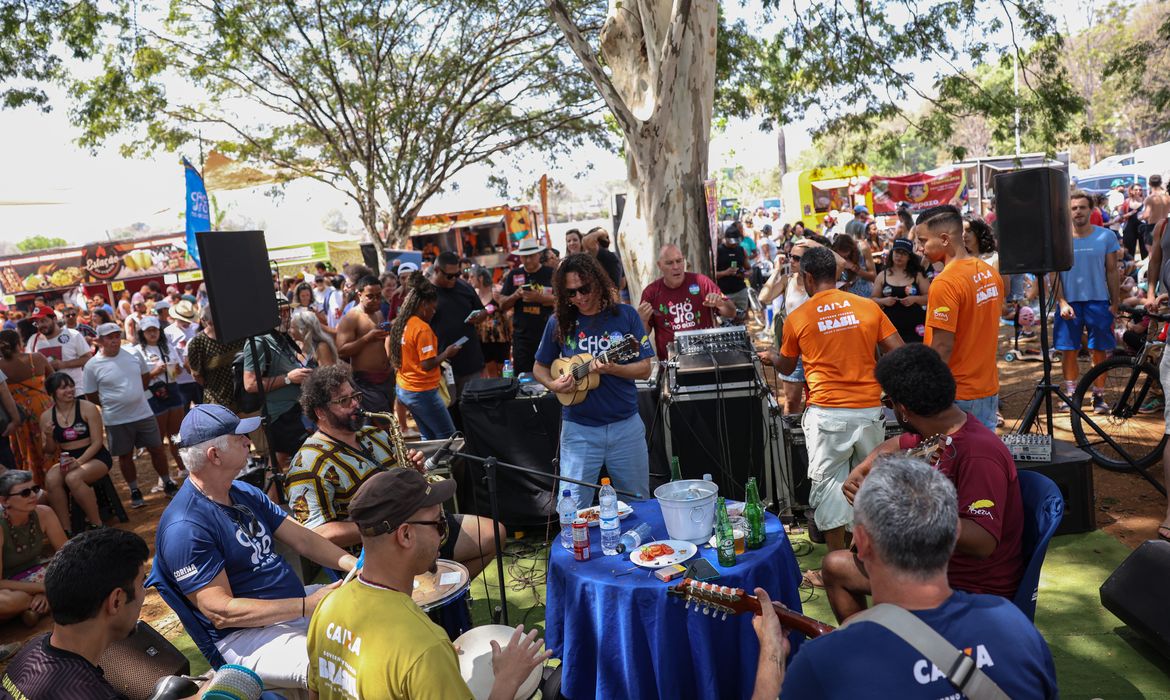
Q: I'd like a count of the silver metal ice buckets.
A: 1